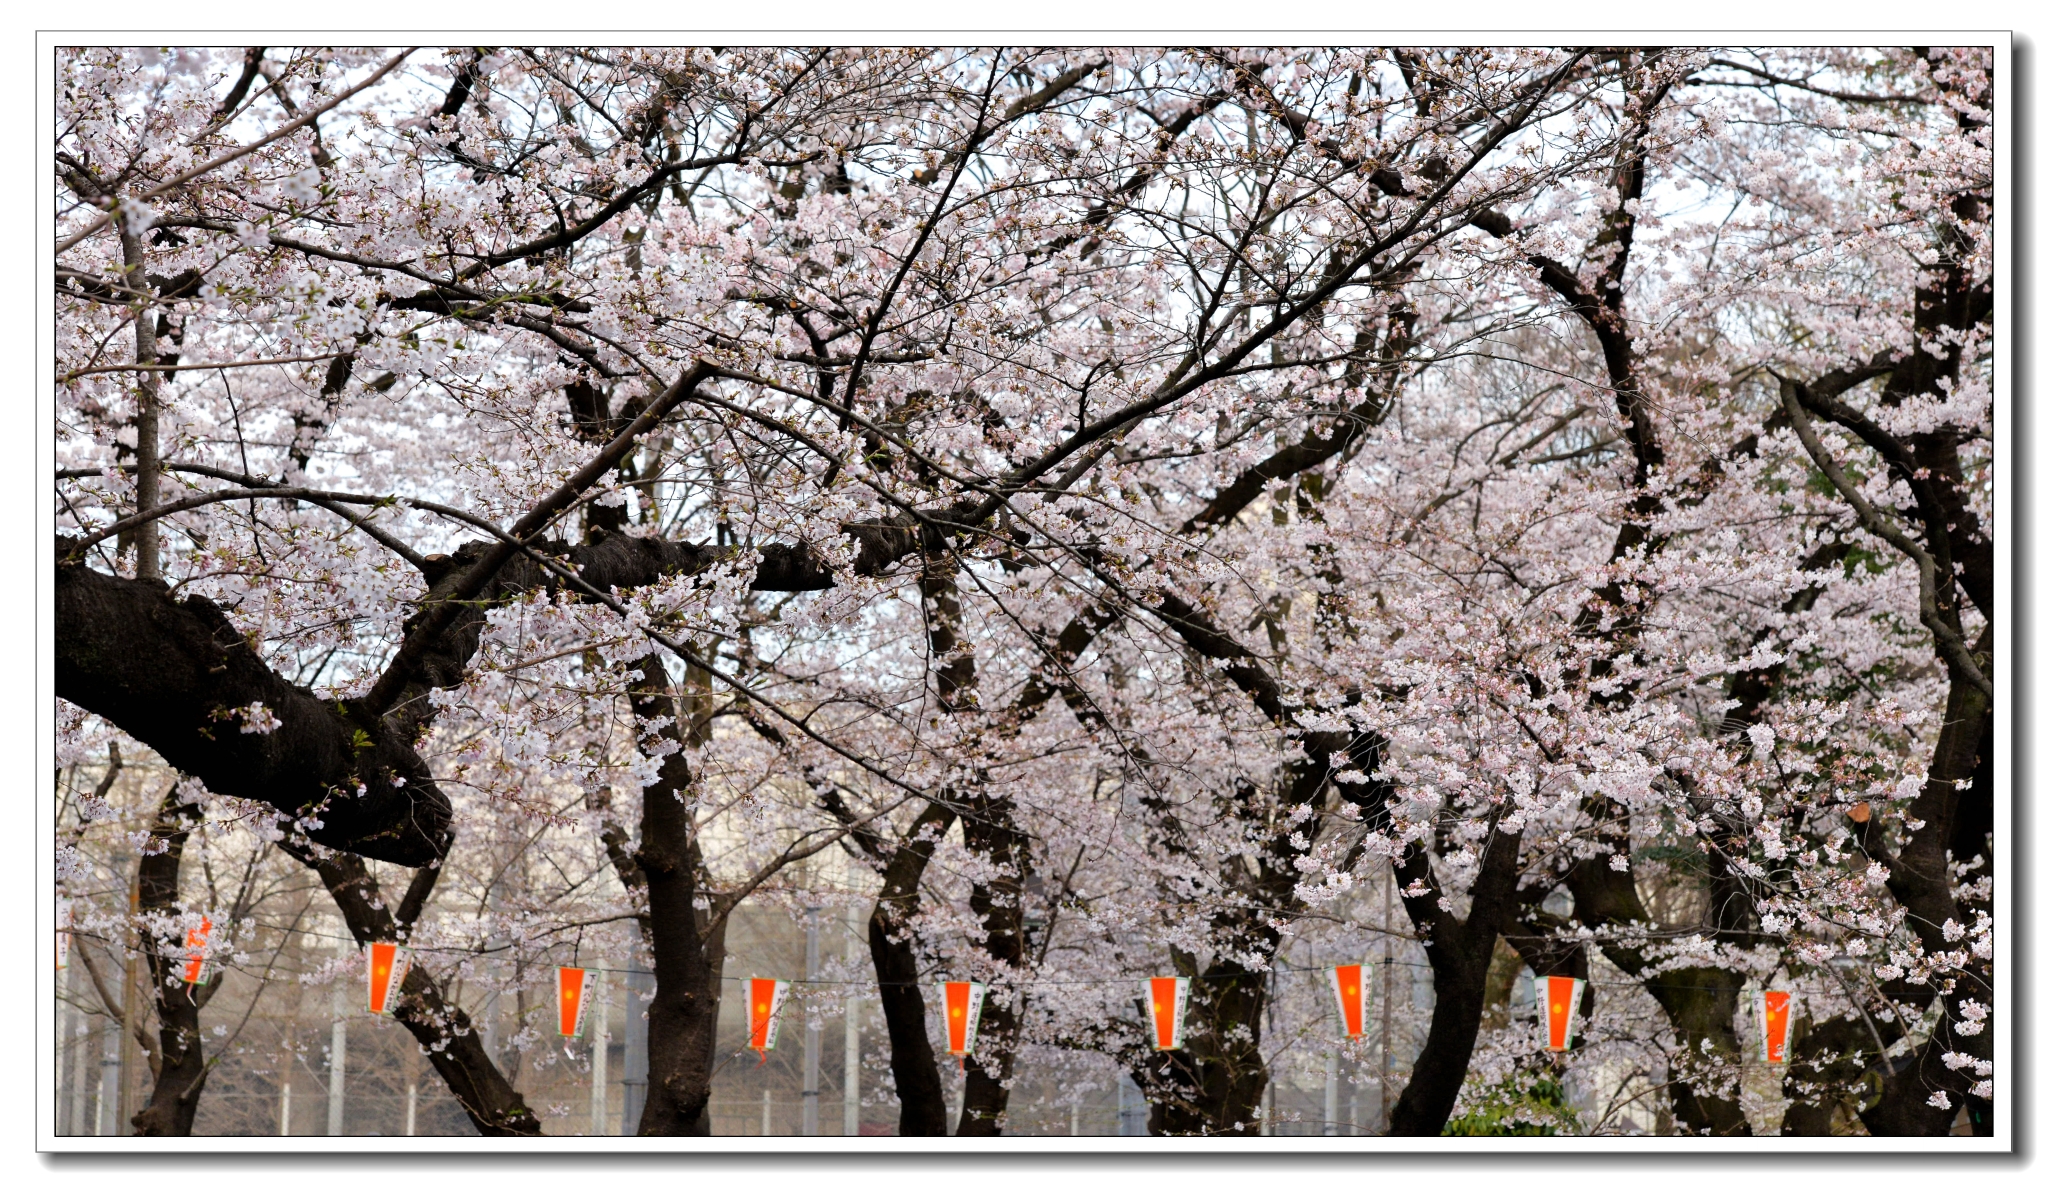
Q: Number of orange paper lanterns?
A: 9